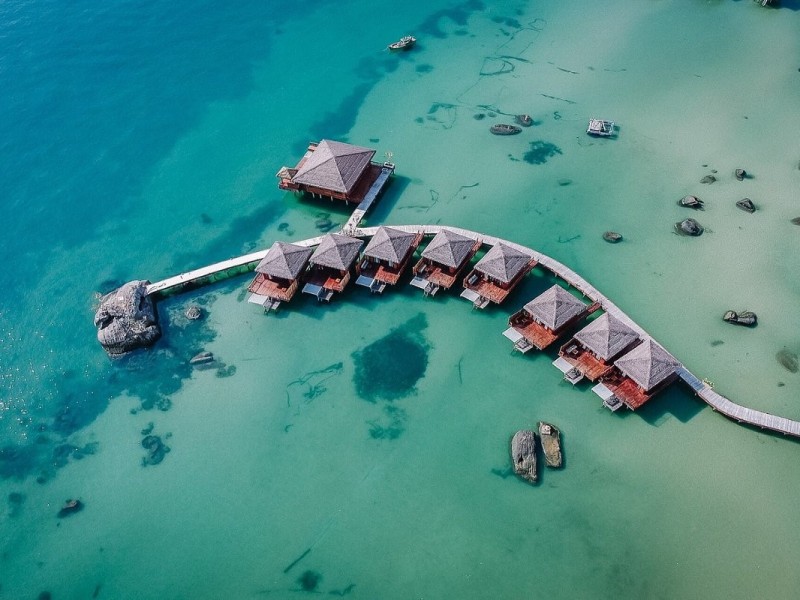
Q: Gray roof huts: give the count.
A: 9